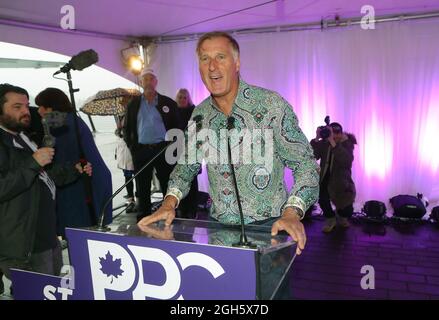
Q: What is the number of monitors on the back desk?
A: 0